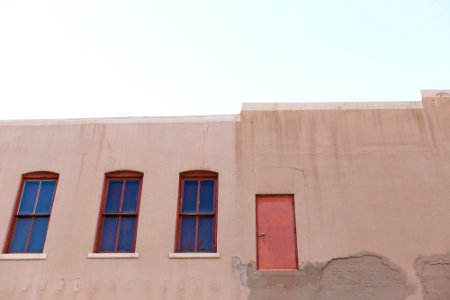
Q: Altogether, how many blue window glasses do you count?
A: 12